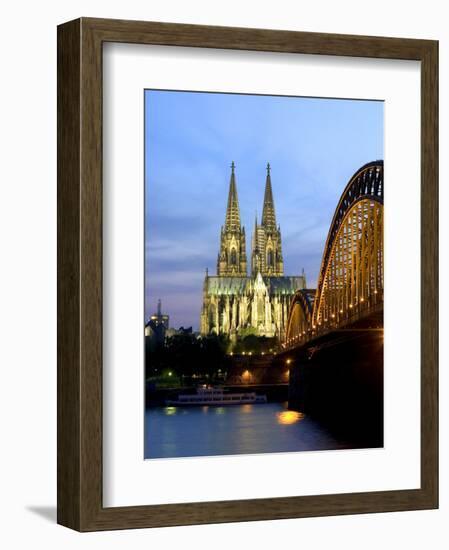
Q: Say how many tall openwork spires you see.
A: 2